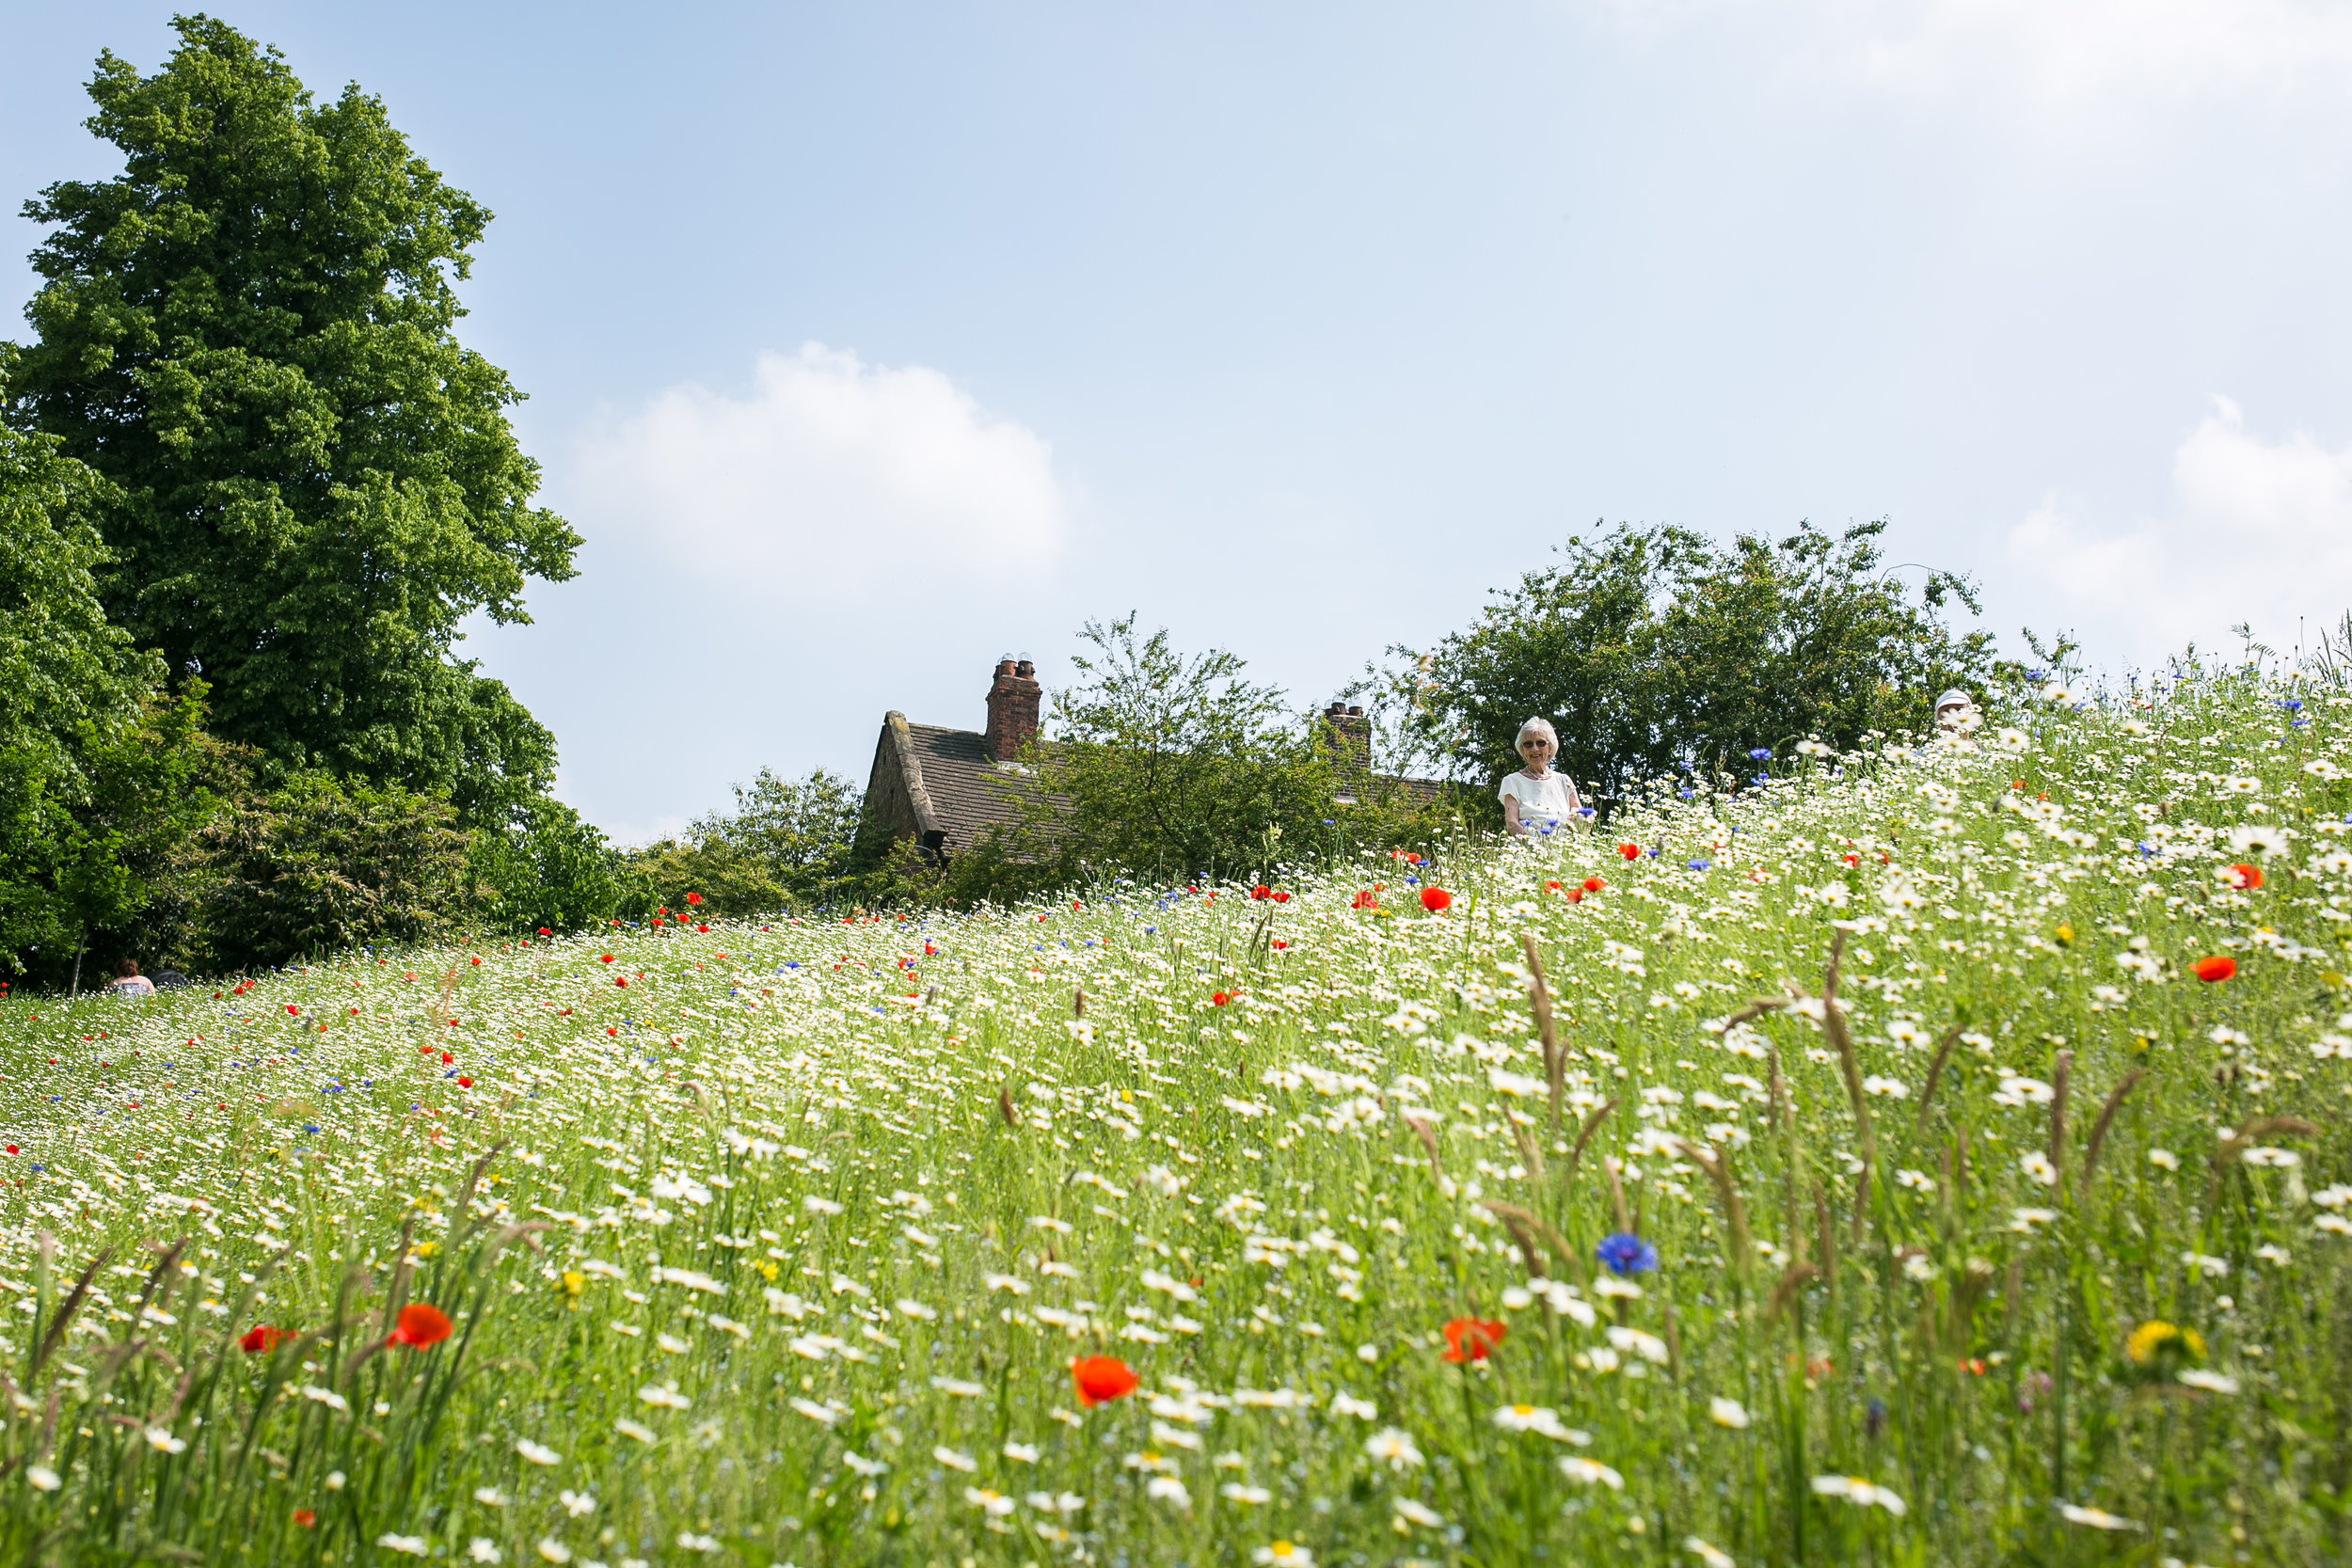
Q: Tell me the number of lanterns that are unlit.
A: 0